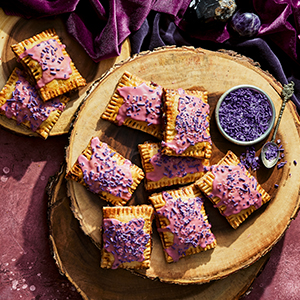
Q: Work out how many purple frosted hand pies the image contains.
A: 9